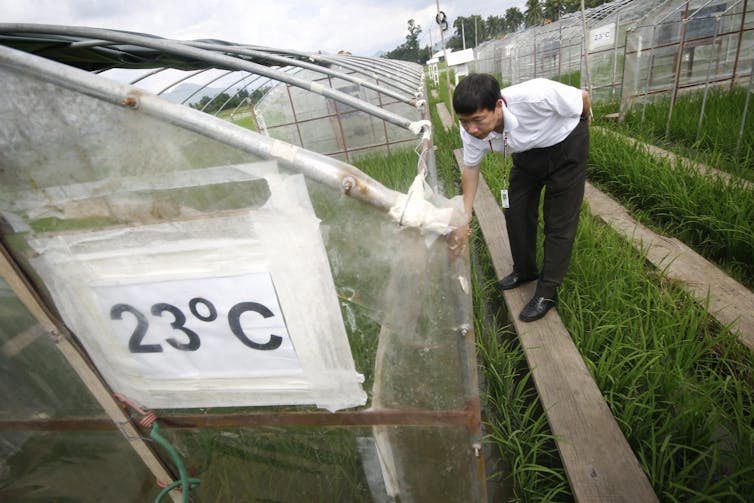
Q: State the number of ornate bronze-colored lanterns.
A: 0